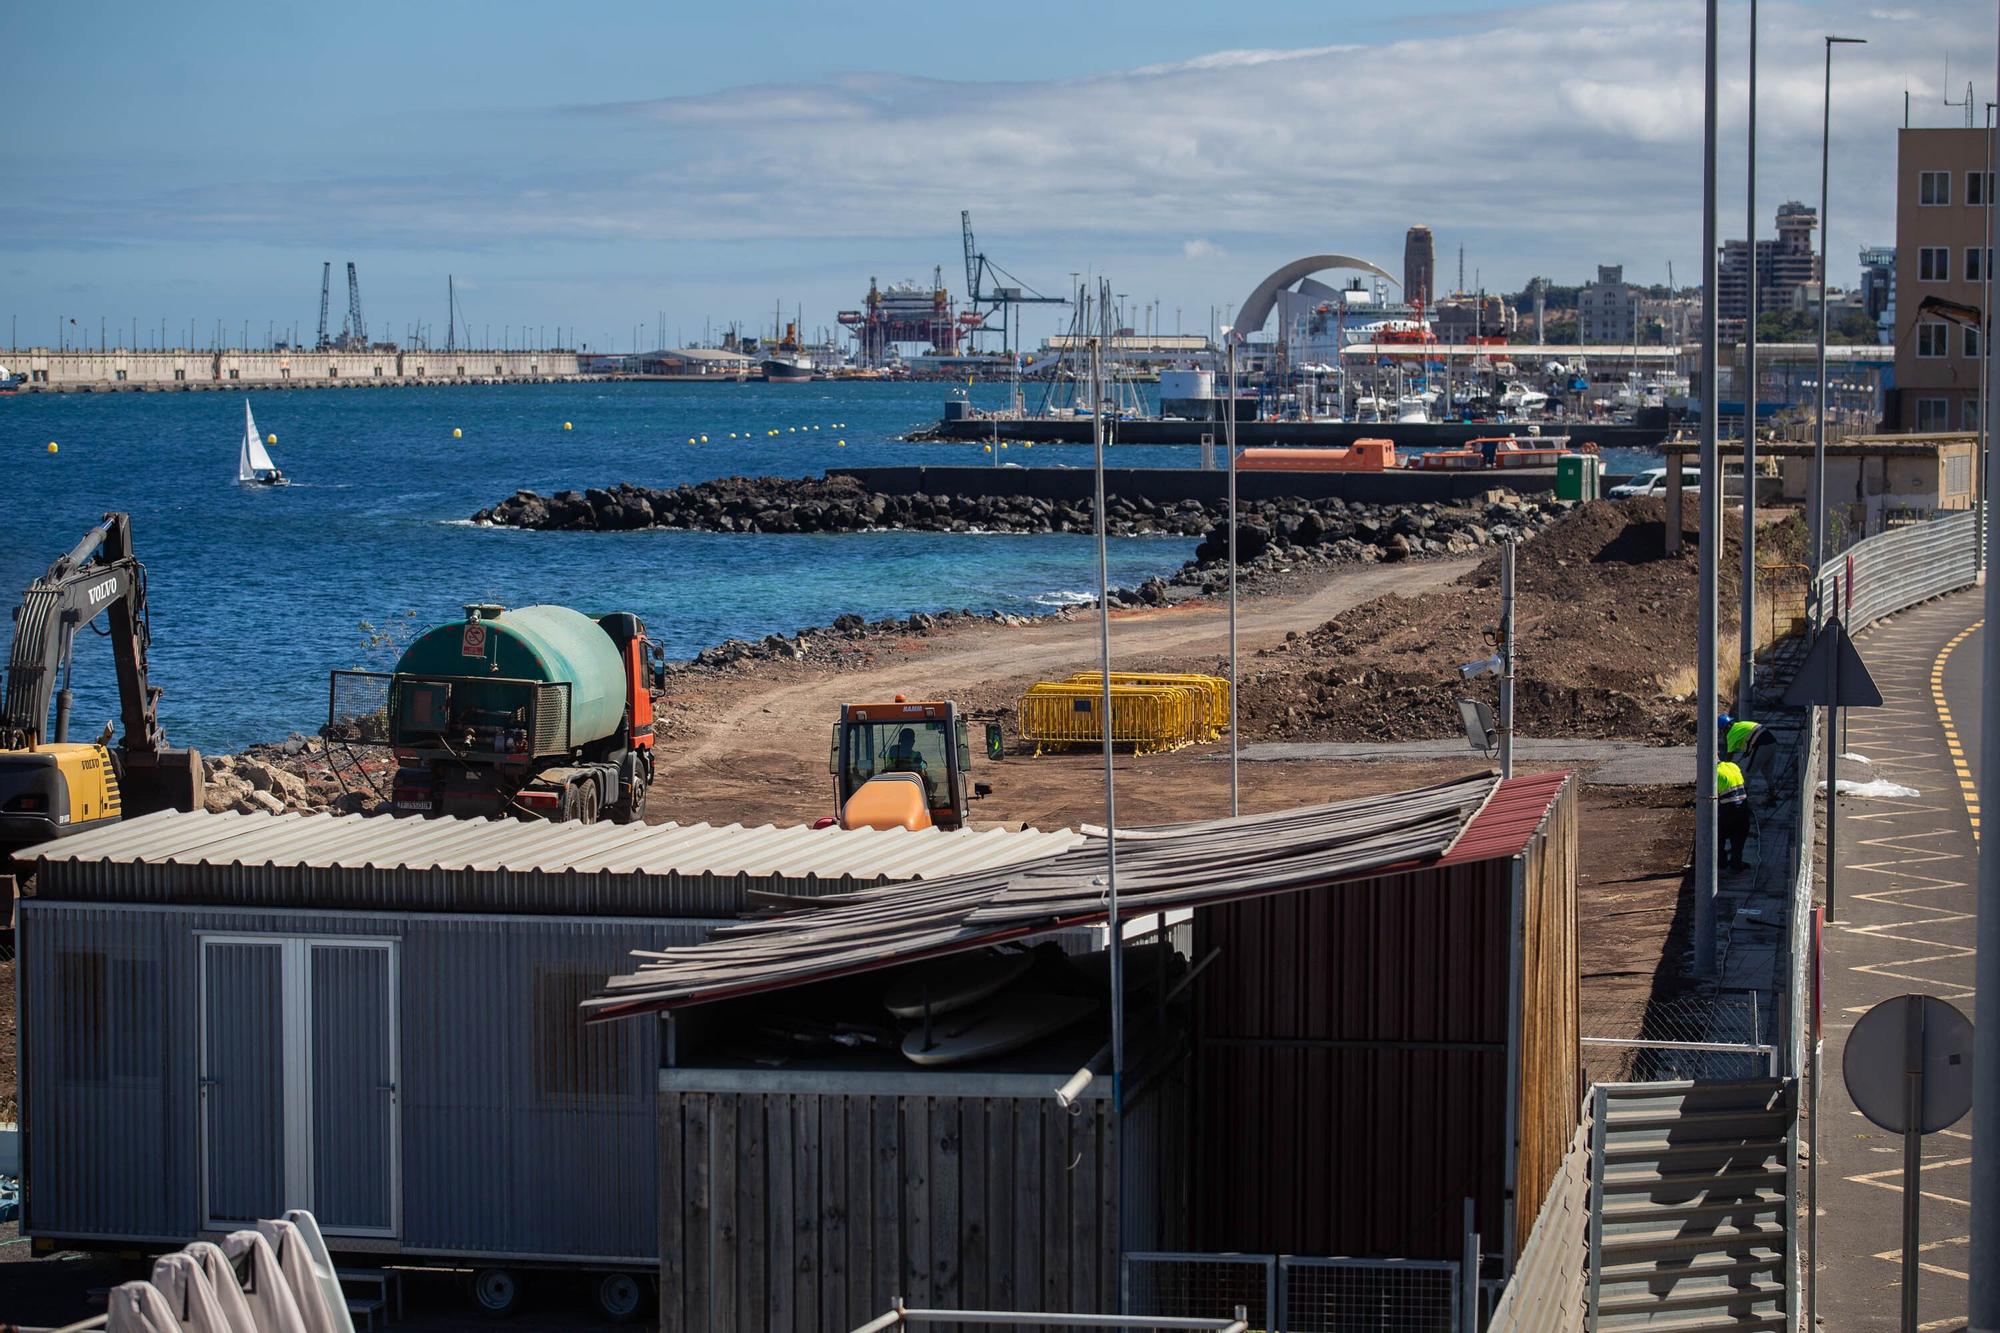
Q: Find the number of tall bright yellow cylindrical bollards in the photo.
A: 0